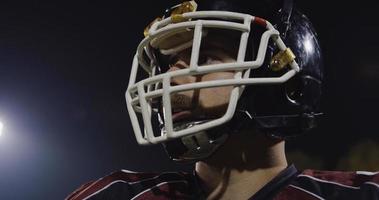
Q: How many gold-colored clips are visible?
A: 3